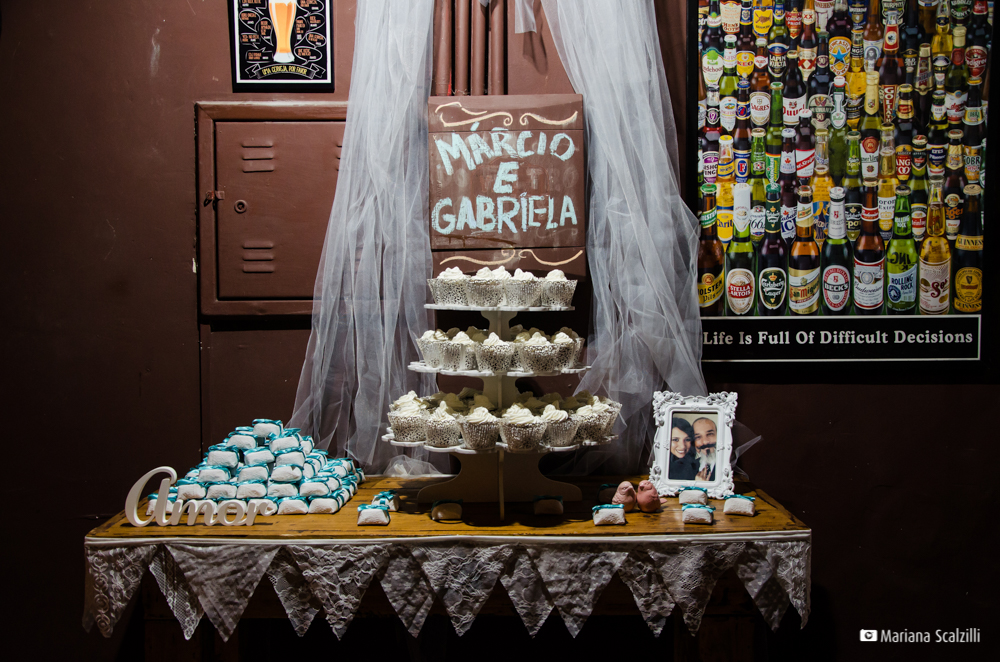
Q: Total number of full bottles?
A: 9